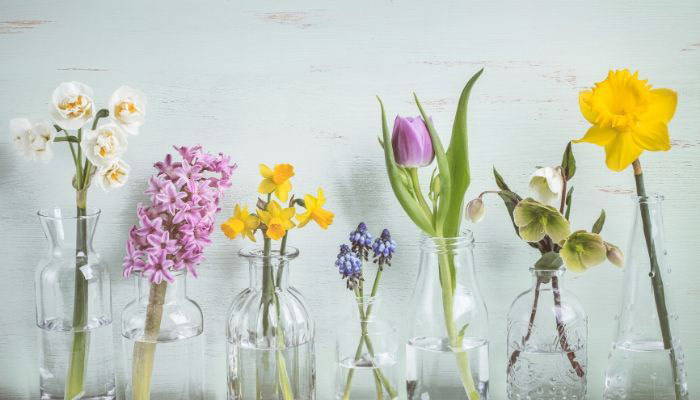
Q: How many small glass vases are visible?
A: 7